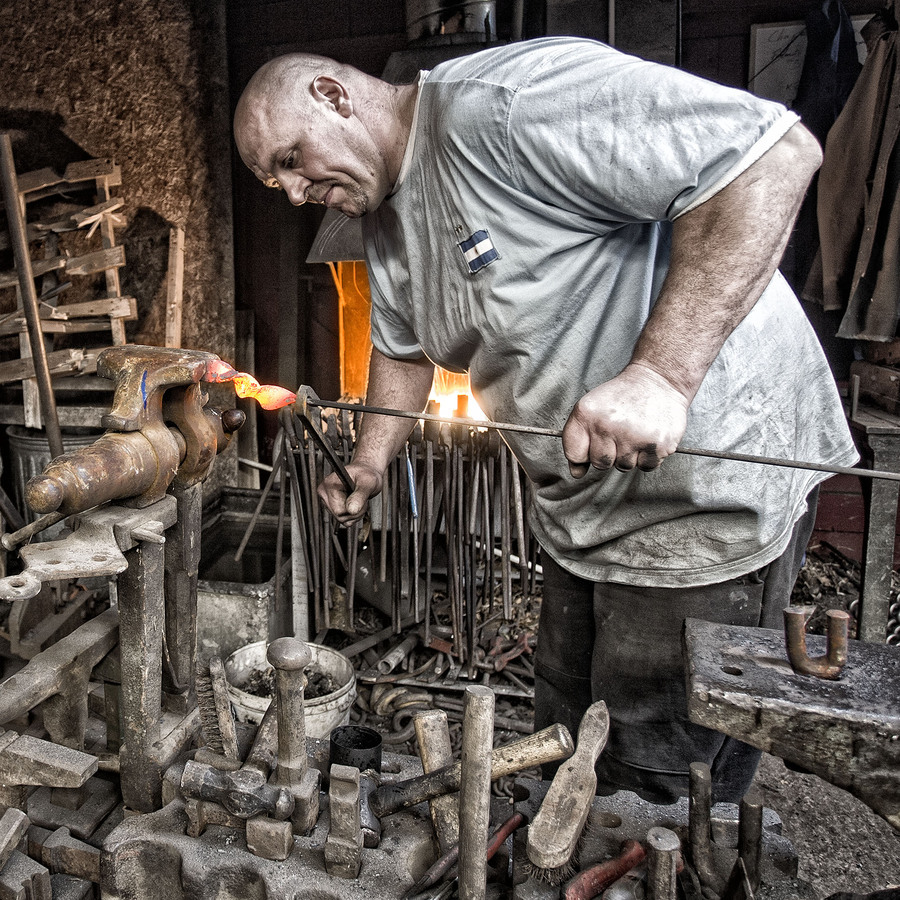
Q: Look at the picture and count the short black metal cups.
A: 1